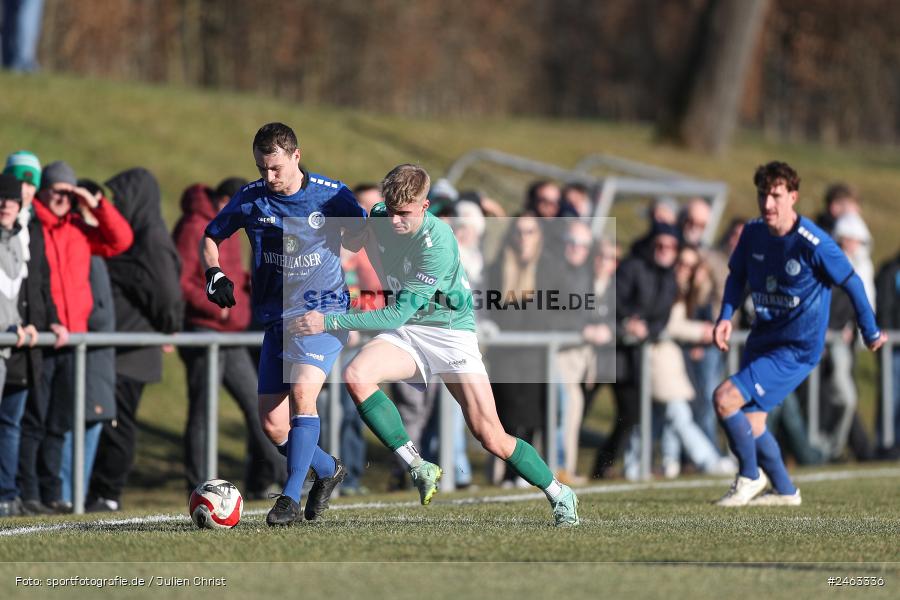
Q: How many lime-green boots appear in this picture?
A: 2